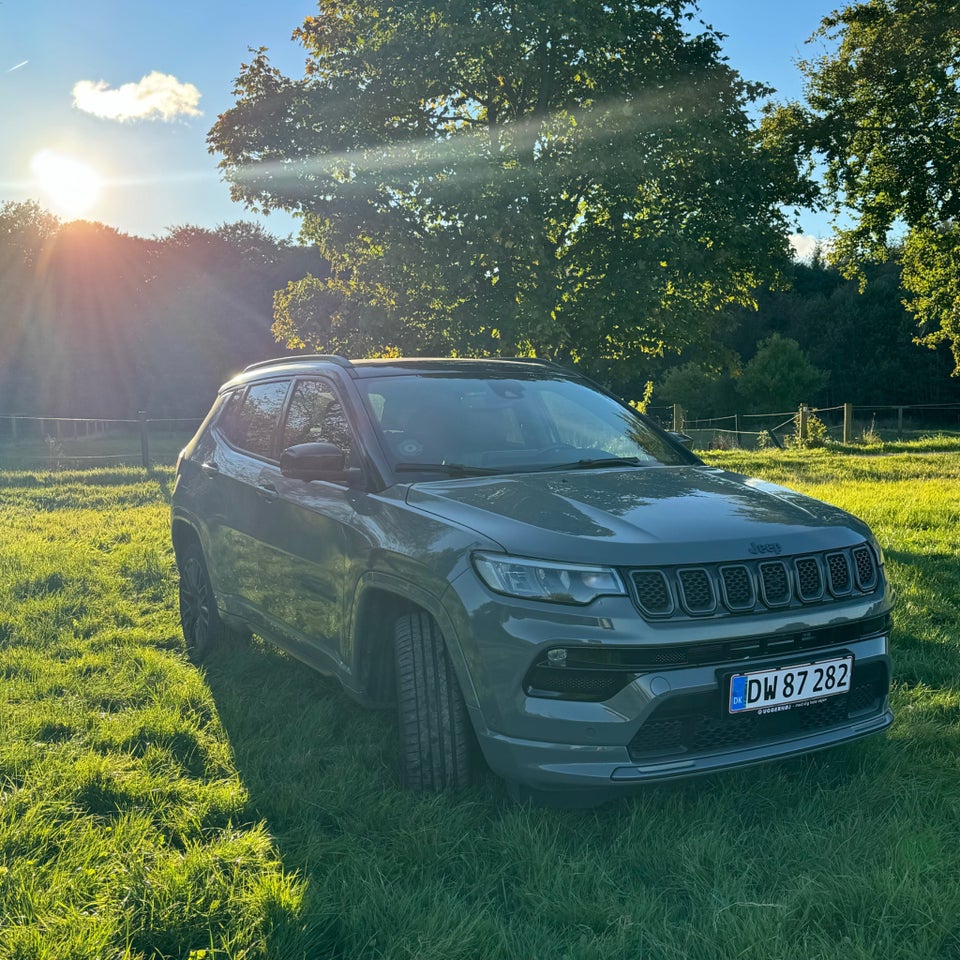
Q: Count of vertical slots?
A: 7